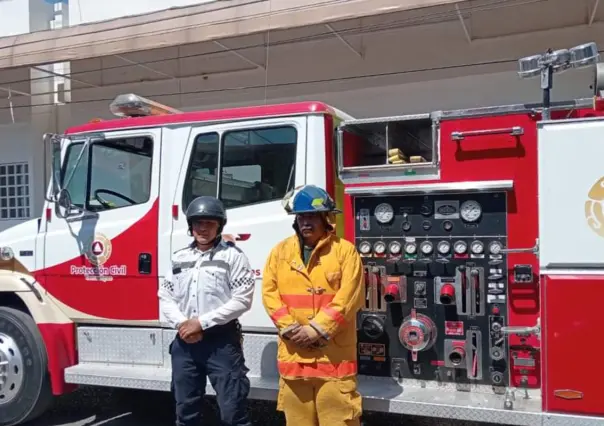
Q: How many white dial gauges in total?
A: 11